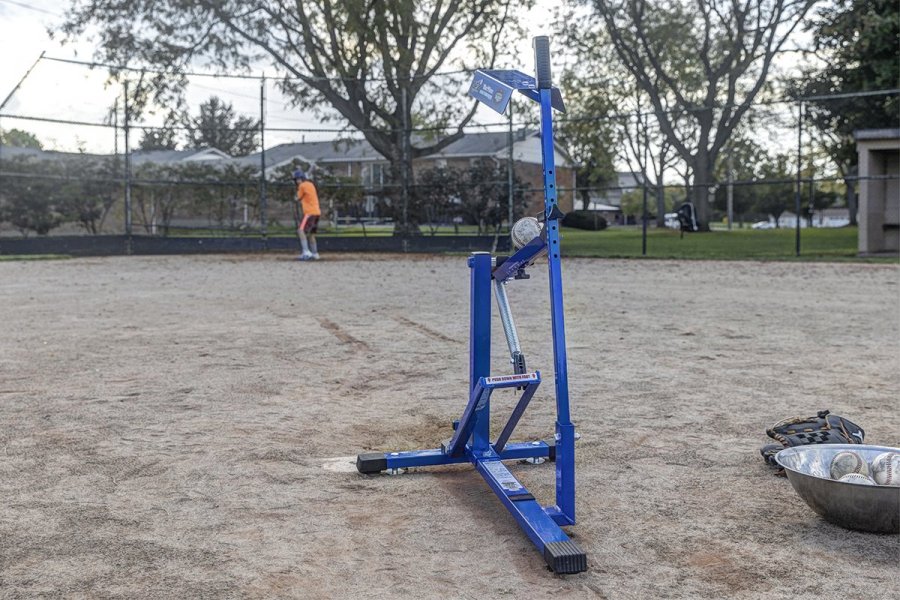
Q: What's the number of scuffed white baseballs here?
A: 4